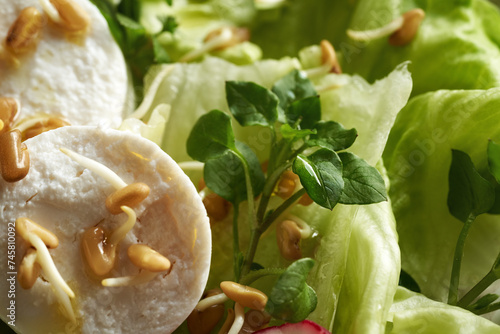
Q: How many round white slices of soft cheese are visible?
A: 2